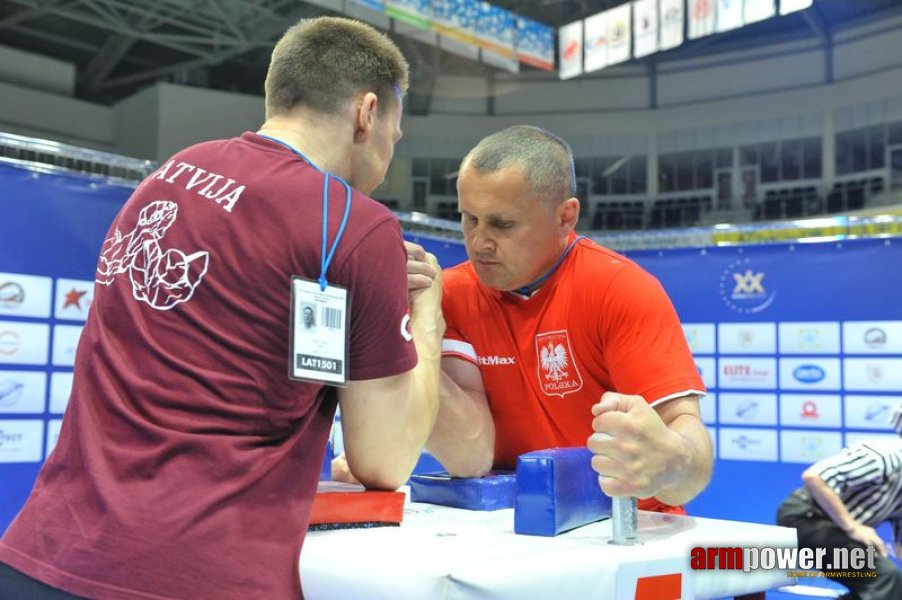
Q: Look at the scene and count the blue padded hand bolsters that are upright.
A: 1